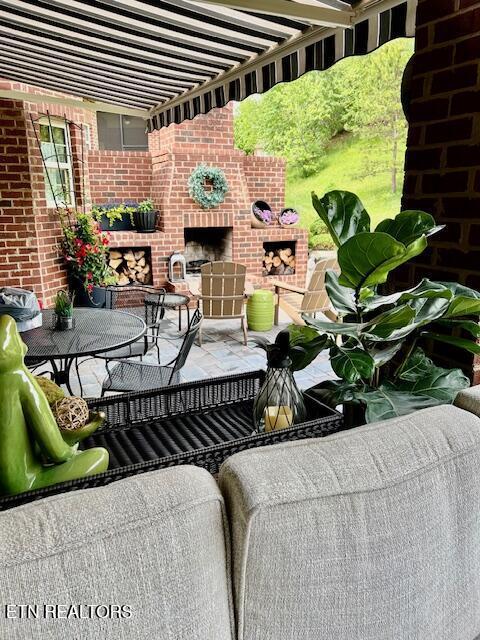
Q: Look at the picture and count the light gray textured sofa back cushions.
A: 2